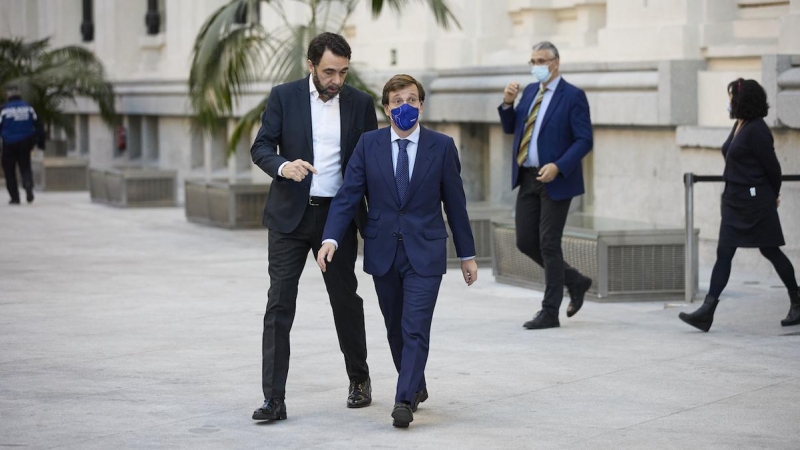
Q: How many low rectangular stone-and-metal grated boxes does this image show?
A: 5